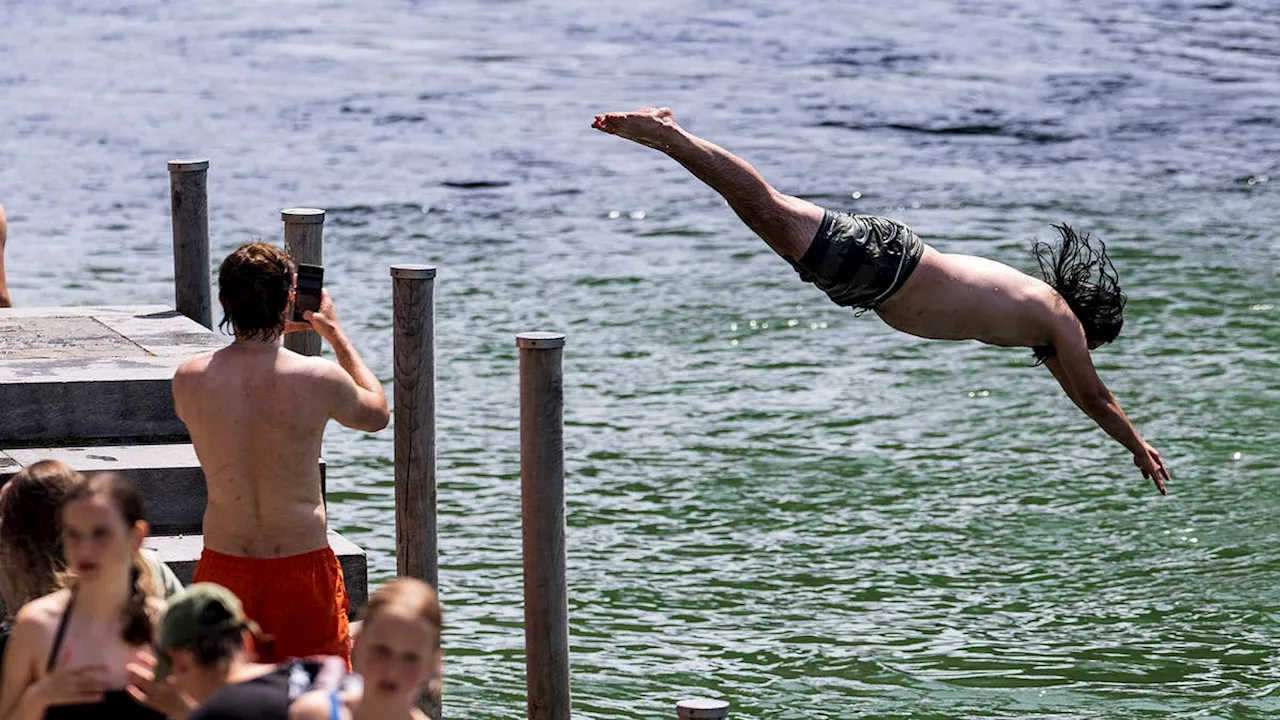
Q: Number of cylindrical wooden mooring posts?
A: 5